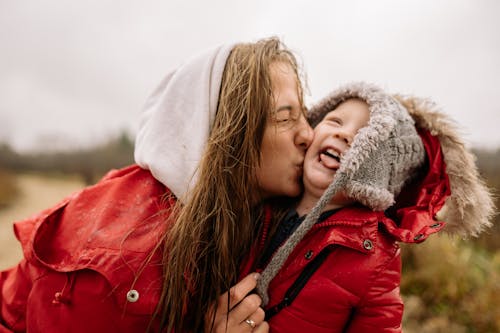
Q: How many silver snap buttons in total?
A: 5